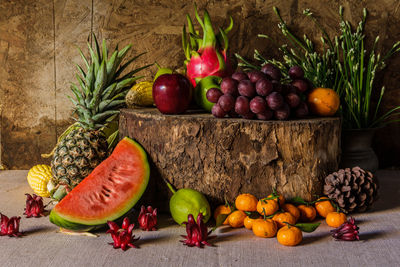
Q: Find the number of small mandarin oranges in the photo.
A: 13